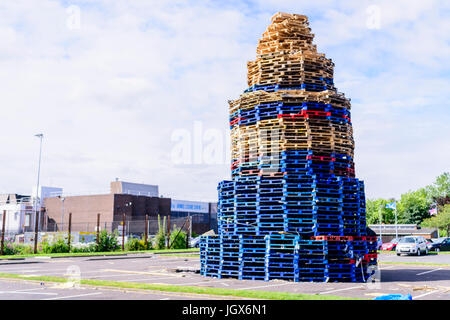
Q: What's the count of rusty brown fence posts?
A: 8